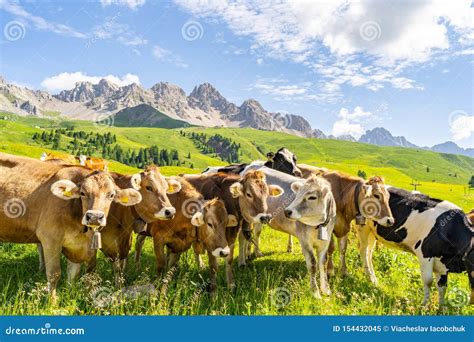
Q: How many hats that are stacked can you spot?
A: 0